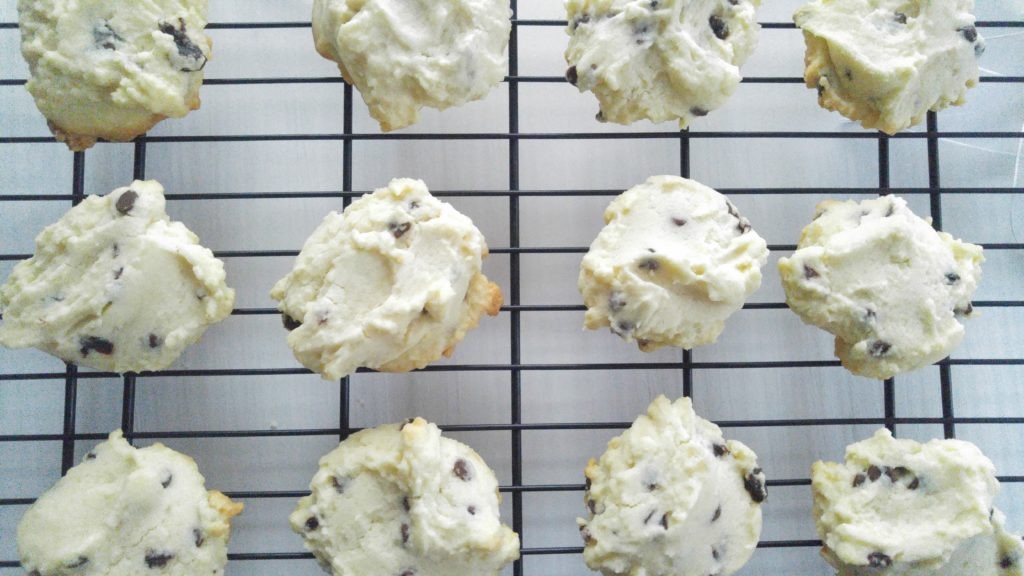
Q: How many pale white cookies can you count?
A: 12